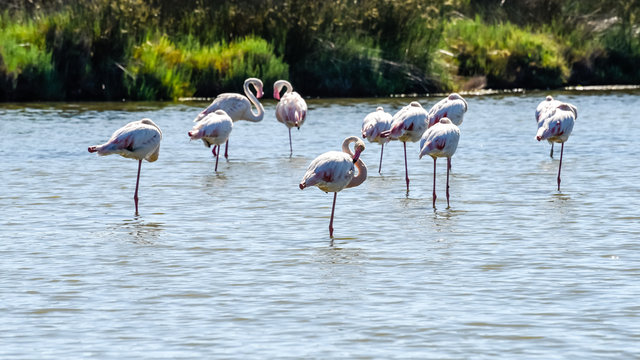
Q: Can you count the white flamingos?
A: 11